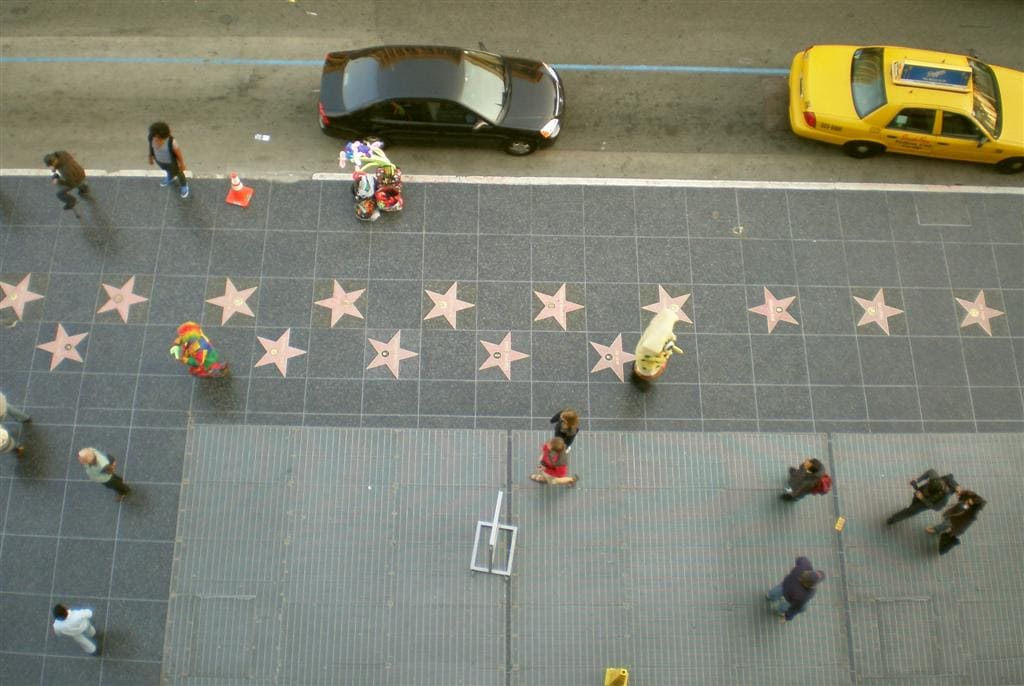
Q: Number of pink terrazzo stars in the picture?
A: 15